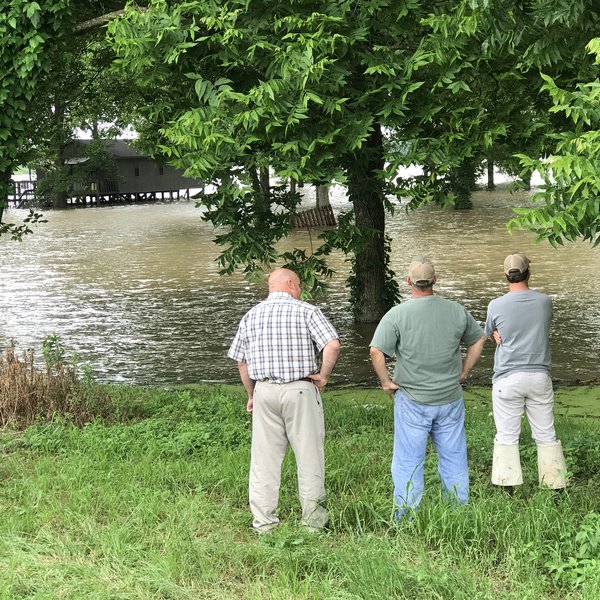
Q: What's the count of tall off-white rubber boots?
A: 2